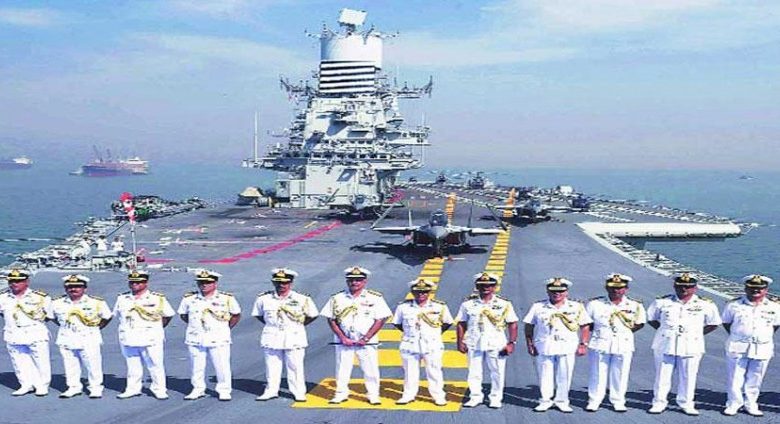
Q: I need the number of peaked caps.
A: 12